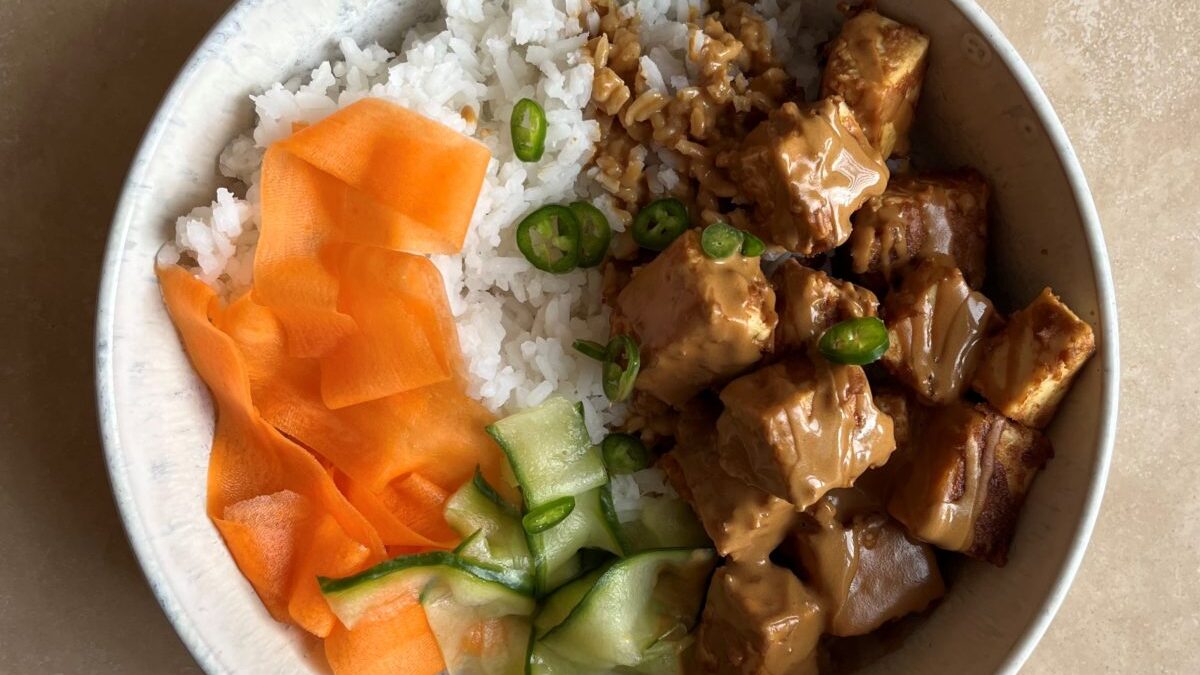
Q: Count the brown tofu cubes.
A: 12